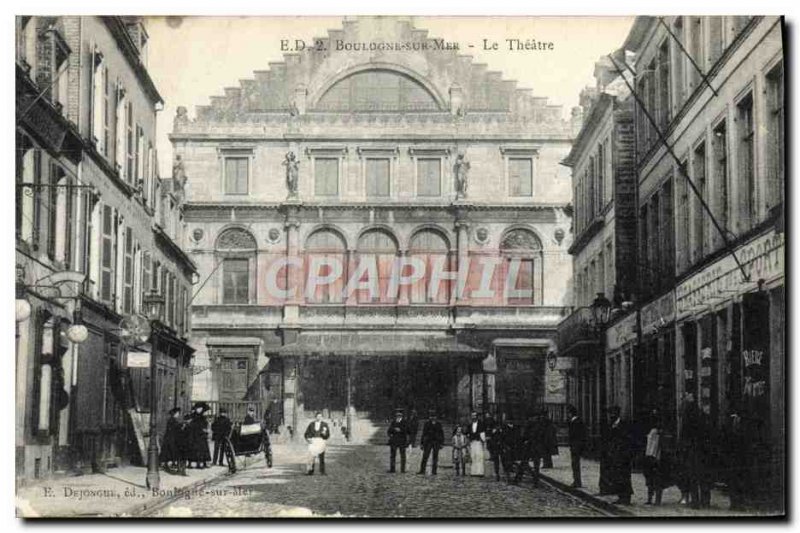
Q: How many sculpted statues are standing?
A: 3